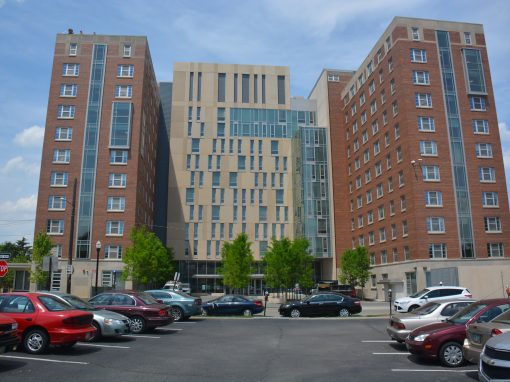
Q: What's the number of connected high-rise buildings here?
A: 3